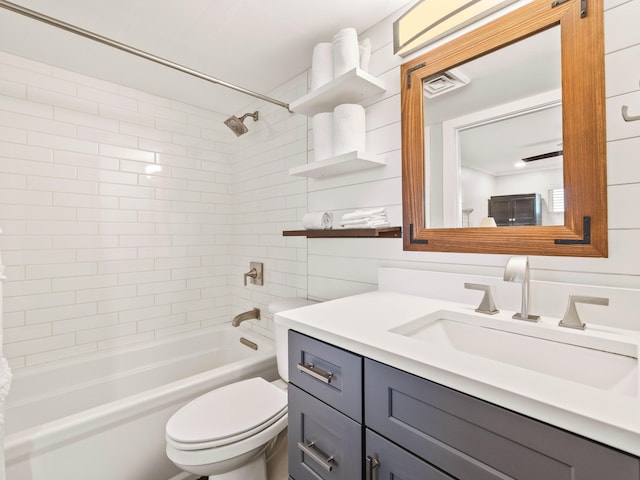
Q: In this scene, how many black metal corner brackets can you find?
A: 4